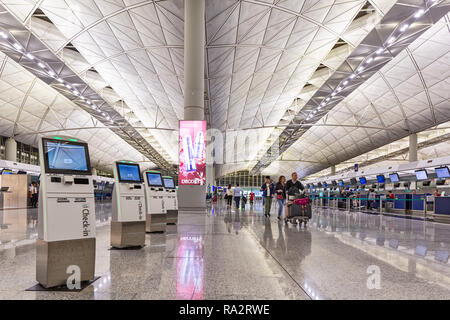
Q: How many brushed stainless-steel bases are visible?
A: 4